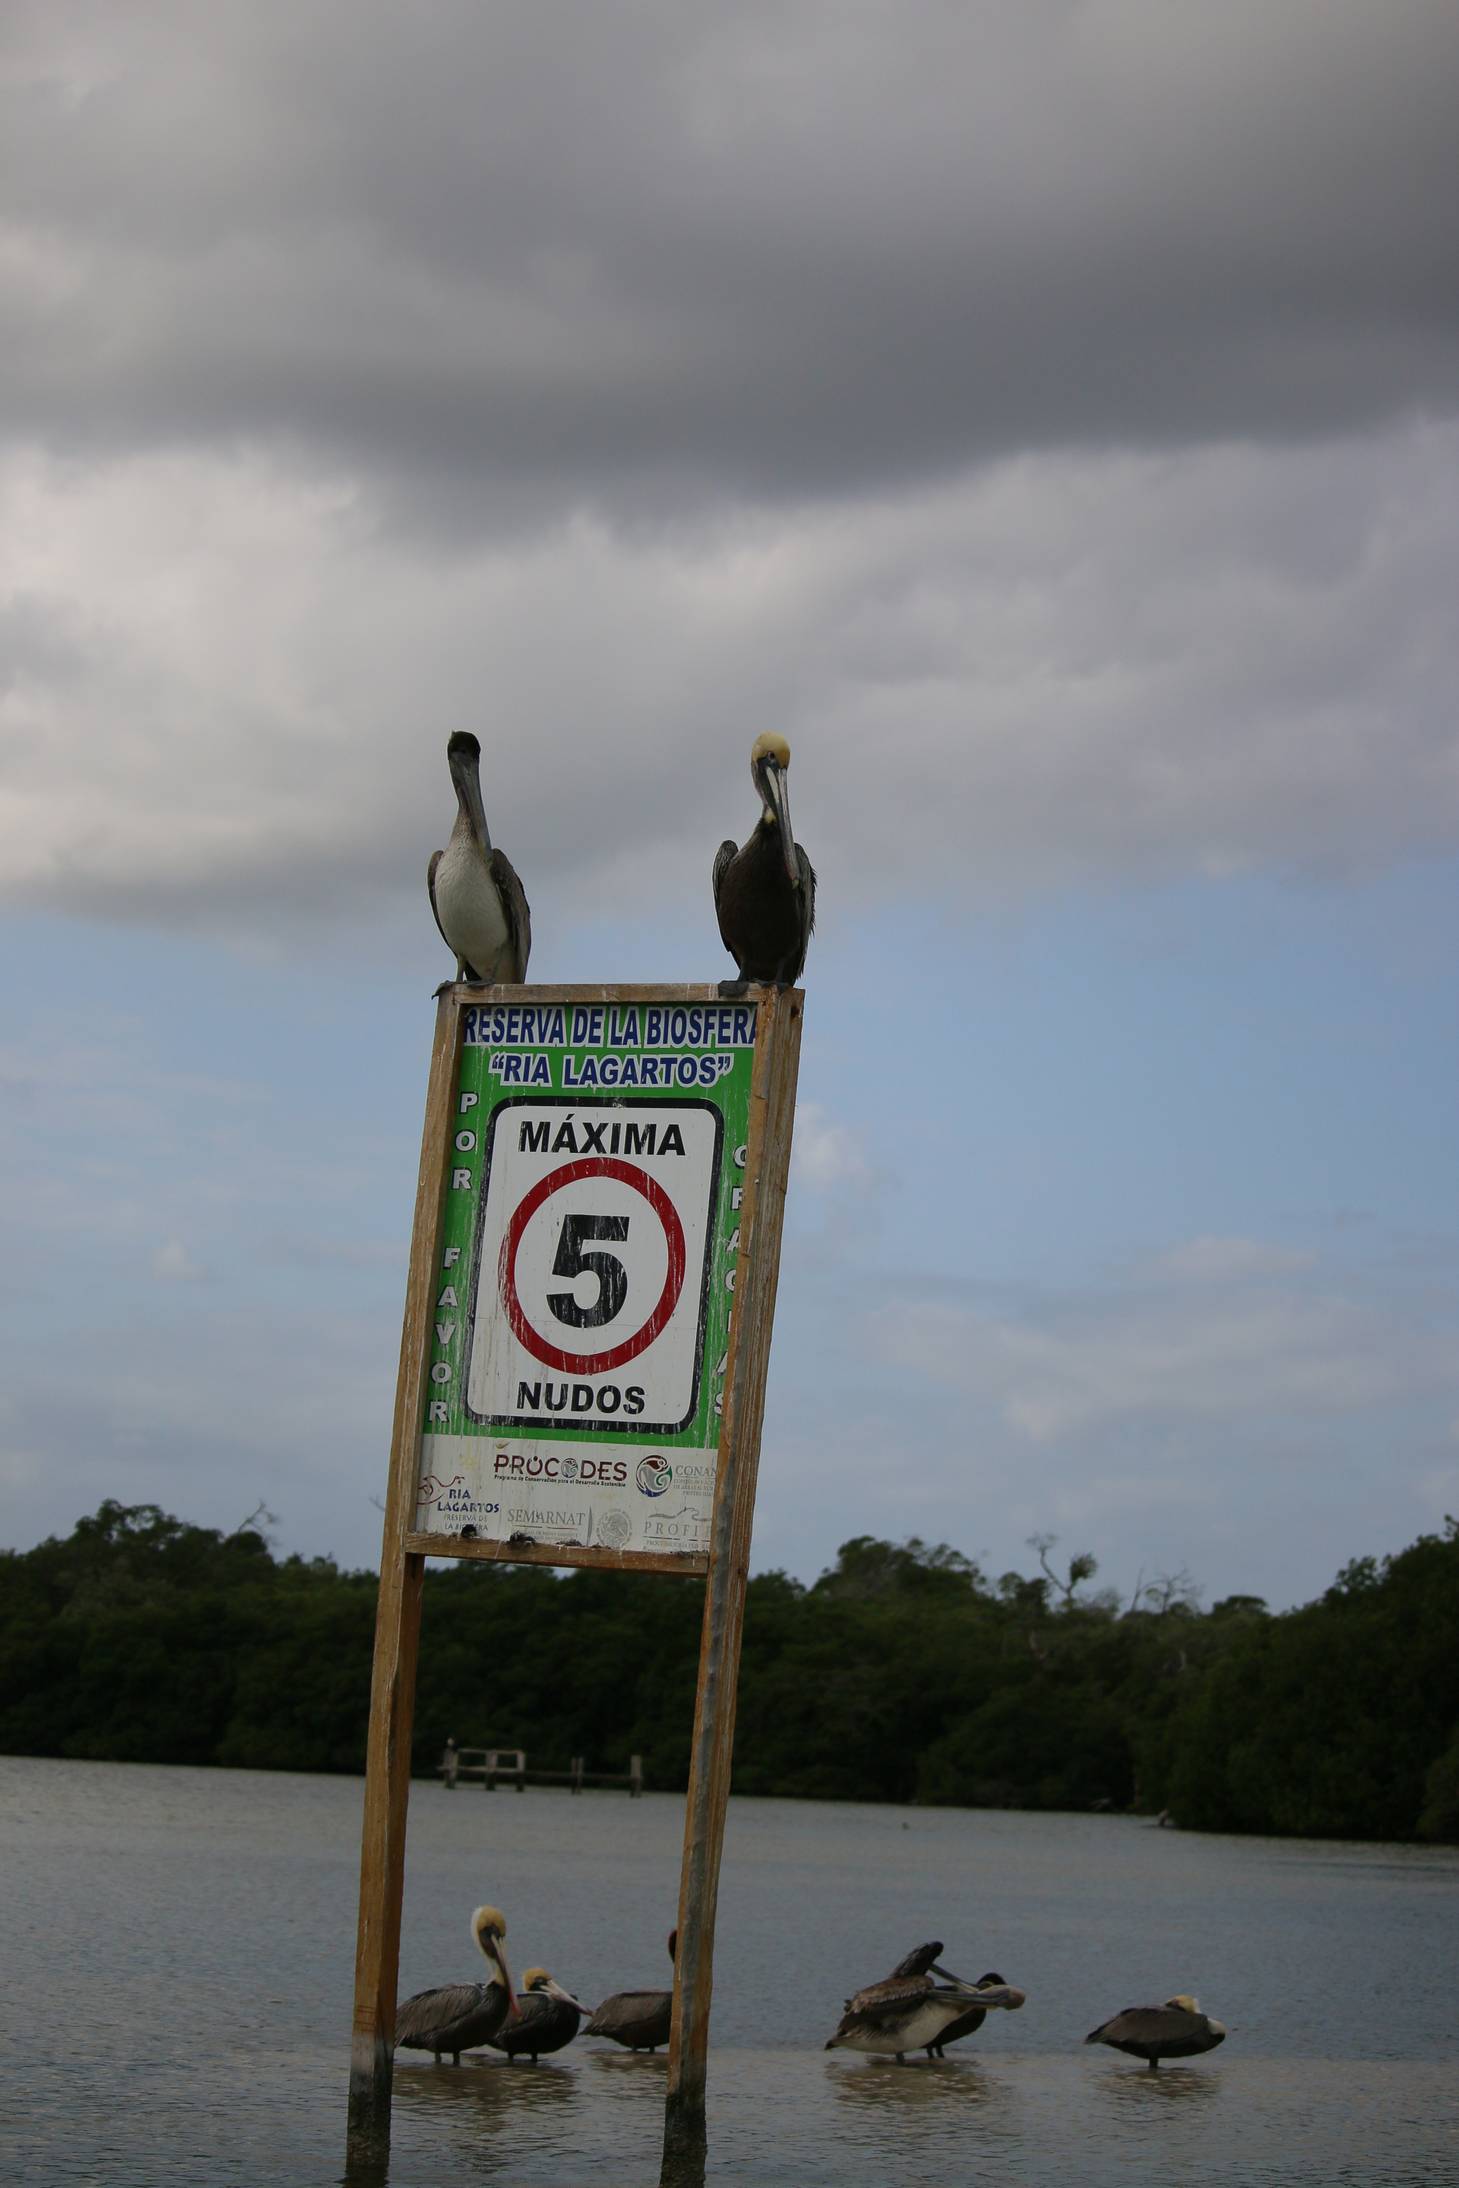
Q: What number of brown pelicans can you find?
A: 8